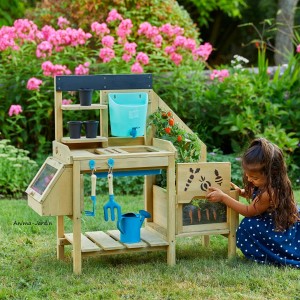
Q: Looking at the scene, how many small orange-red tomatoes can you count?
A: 5